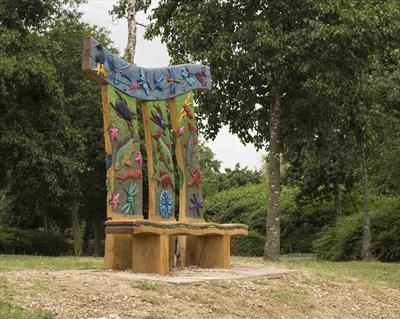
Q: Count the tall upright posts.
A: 3